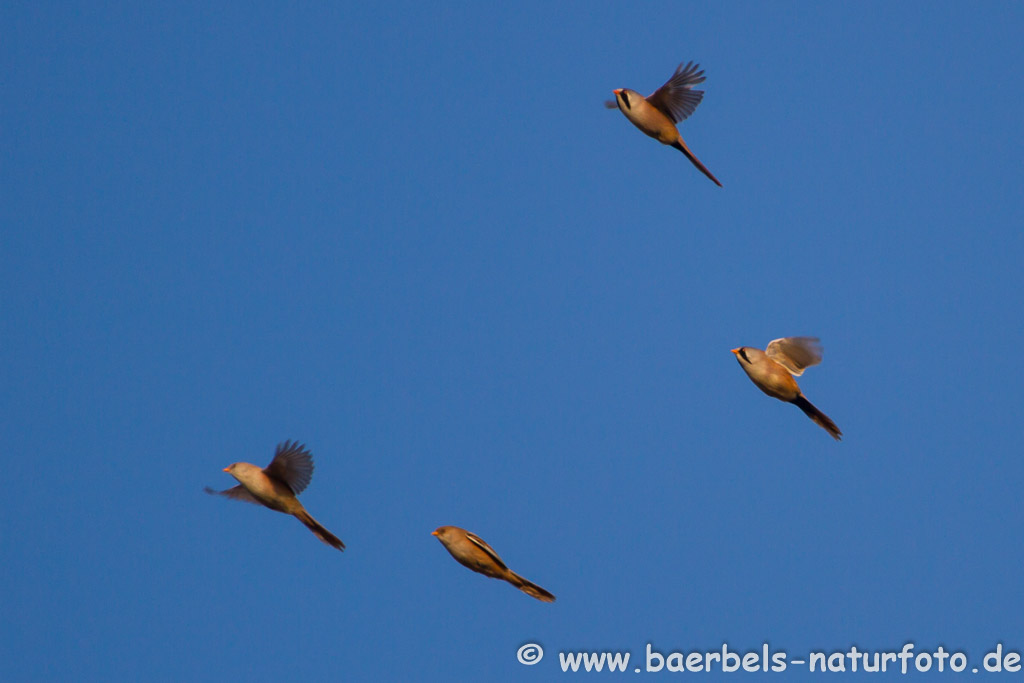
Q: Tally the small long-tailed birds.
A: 4